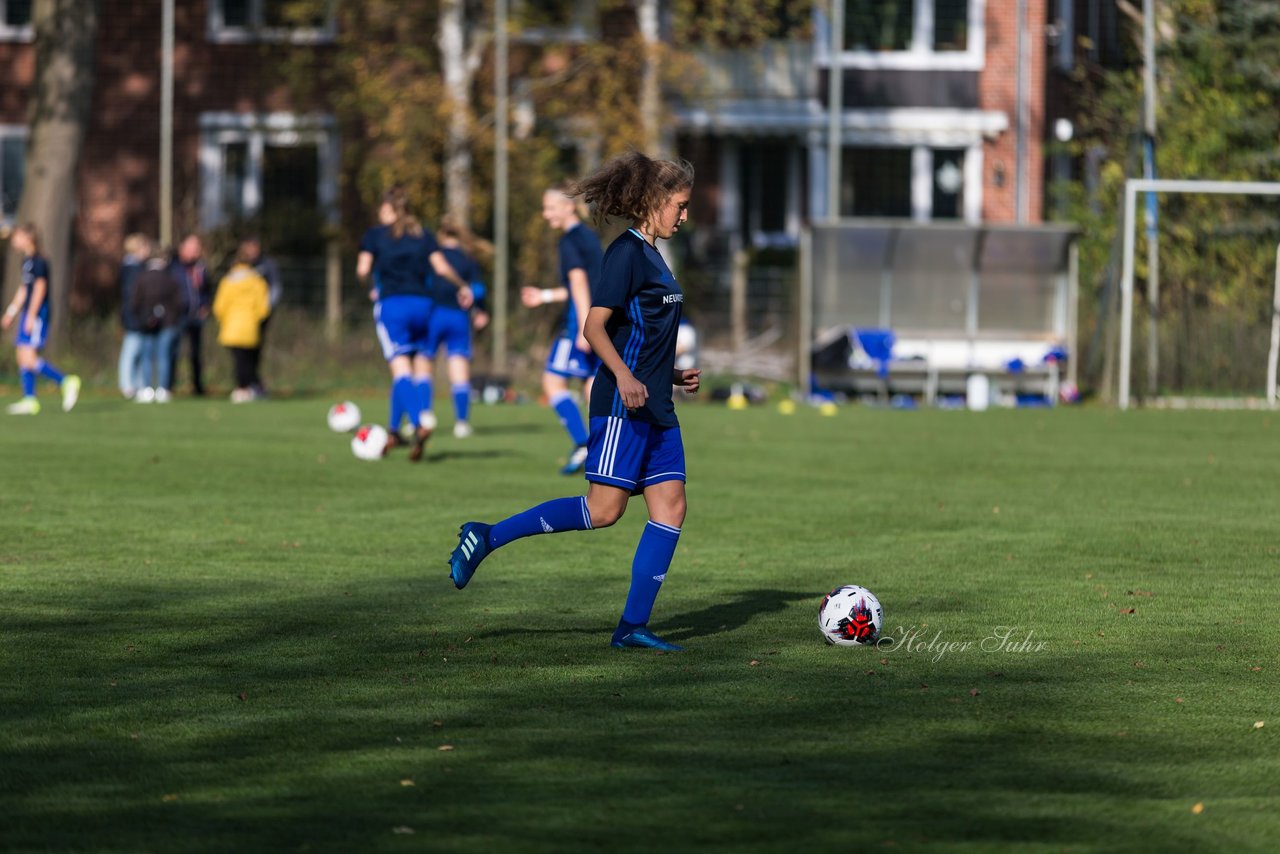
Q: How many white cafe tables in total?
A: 0